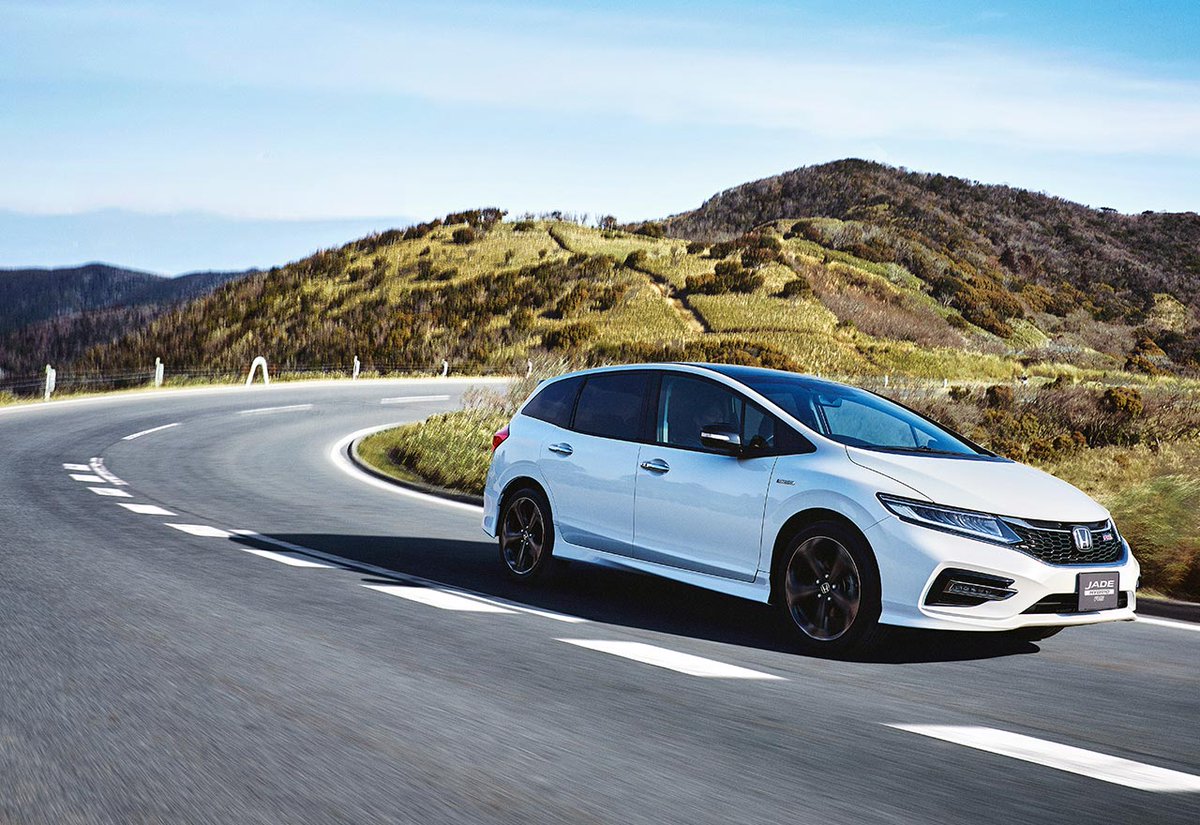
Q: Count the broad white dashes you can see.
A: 9